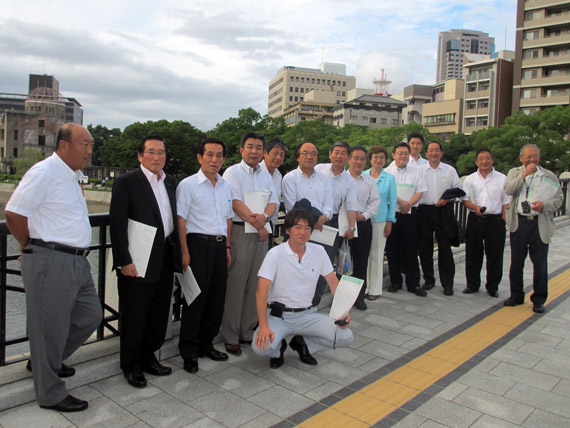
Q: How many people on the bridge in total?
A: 15